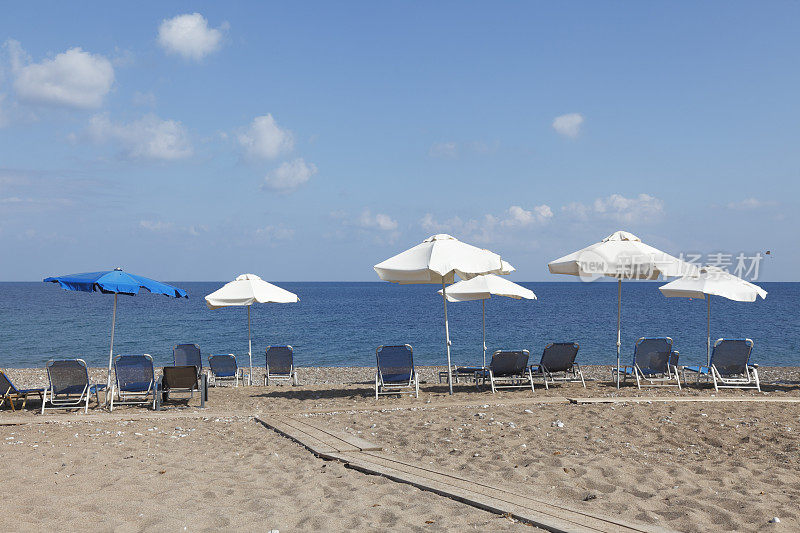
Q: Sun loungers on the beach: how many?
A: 13